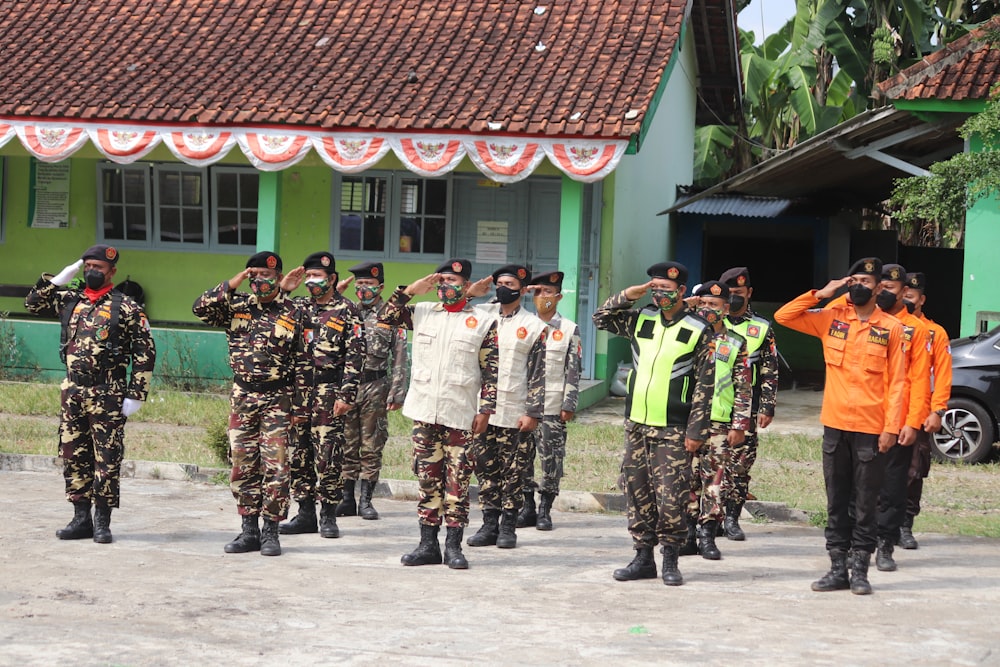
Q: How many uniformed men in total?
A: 13